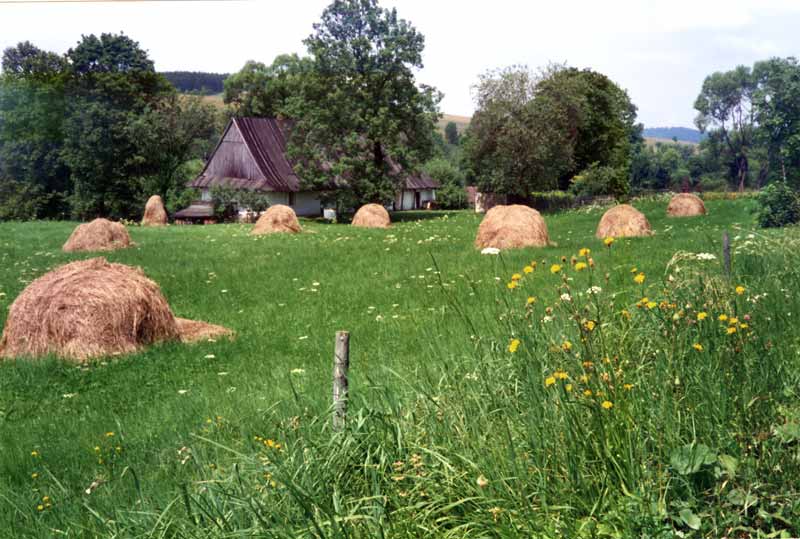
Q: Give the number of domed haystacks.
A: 8